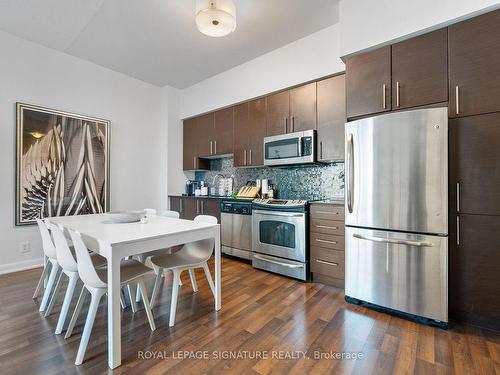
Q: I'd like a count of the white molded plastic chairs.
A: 6